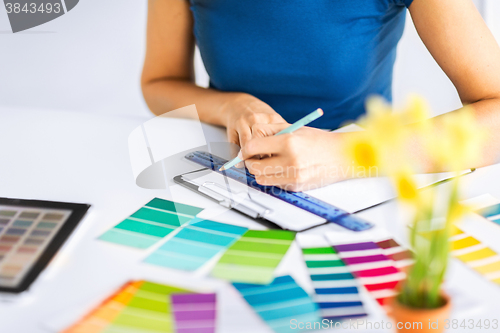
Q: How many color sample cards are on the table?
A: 12